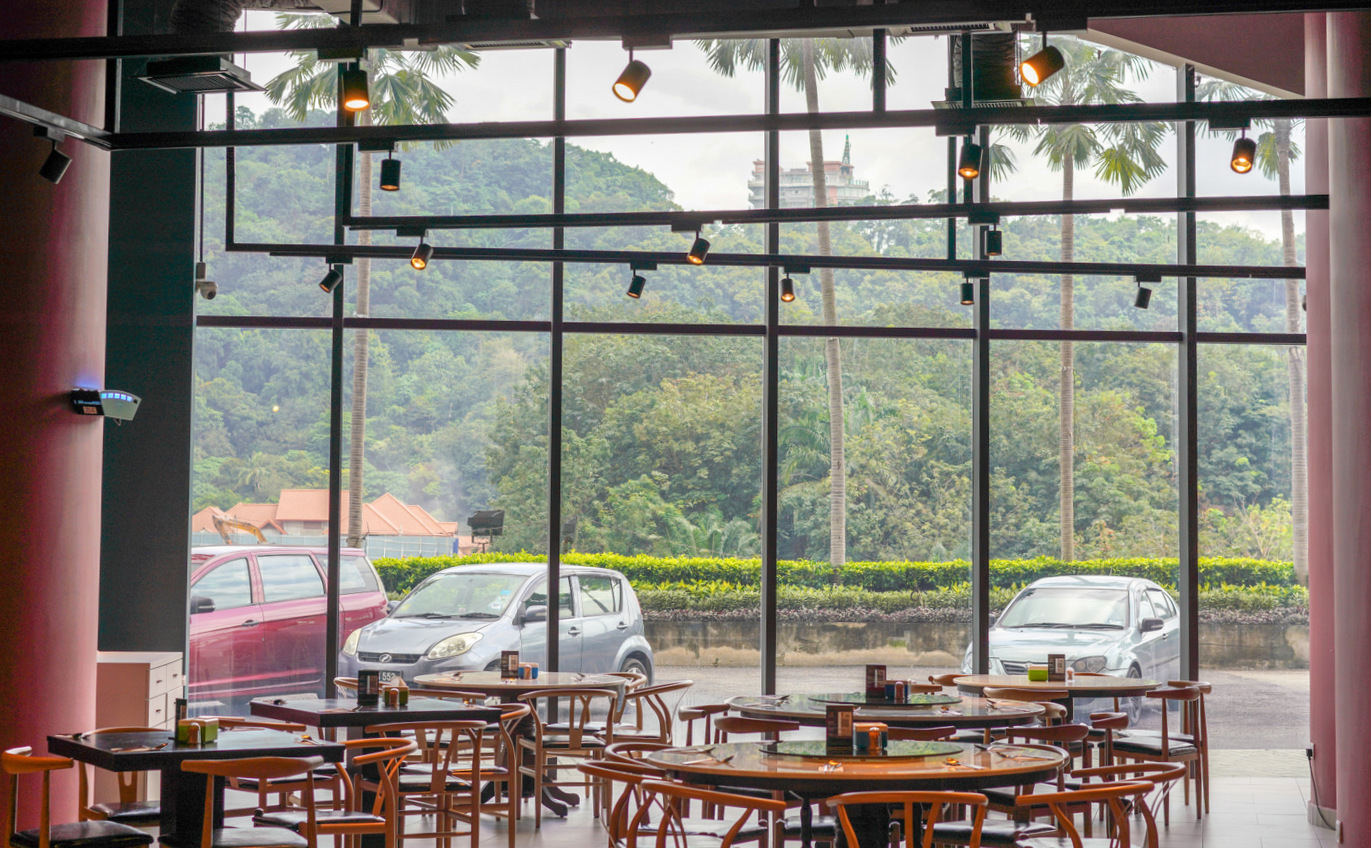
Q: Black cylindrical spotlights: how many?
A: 15